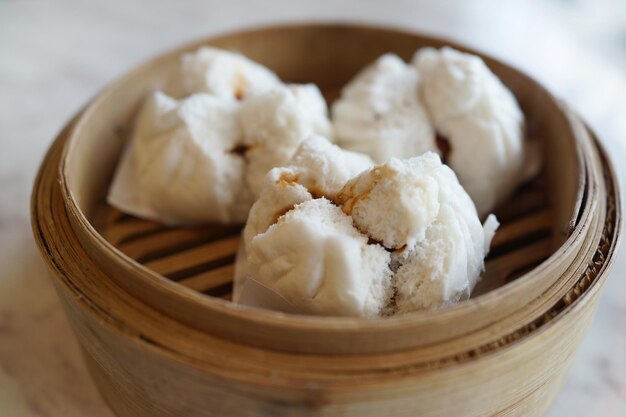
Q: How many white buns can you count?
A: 3